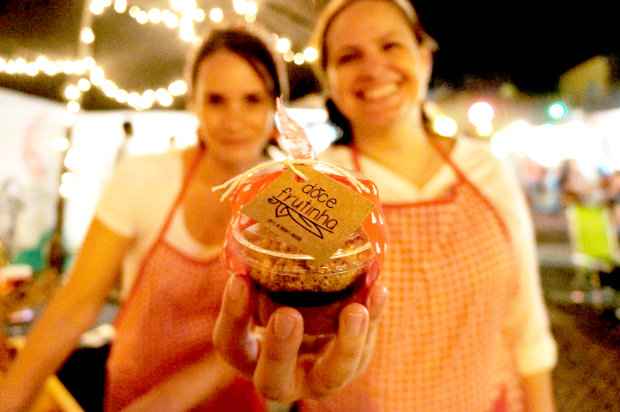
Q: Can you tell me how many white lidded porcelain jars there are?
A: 0